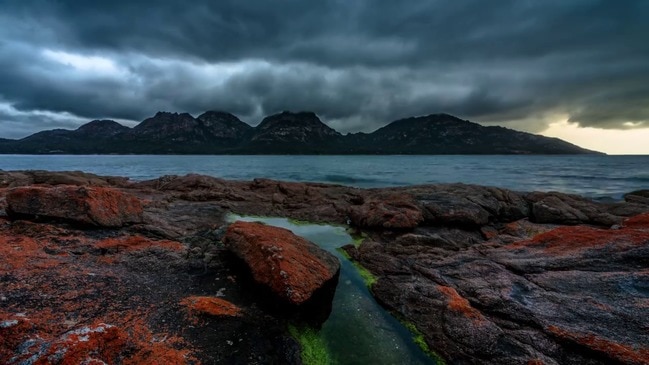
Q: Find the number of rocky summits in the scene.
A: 5